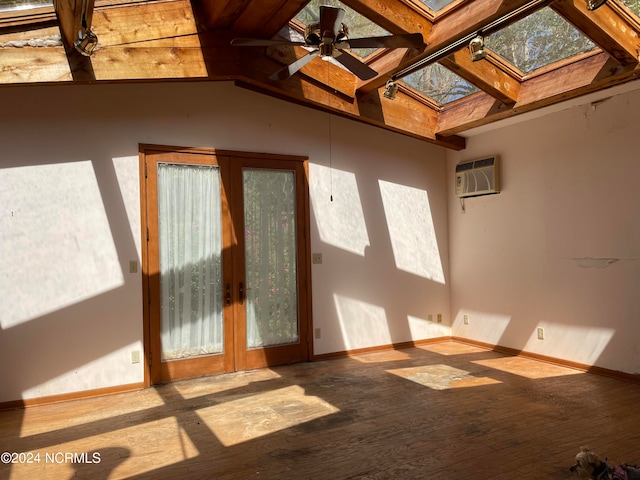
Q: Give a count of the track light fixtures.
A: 4